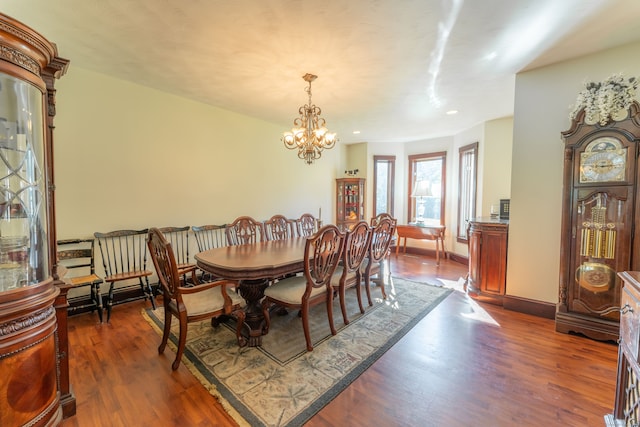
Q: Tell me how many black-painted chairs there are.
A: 4